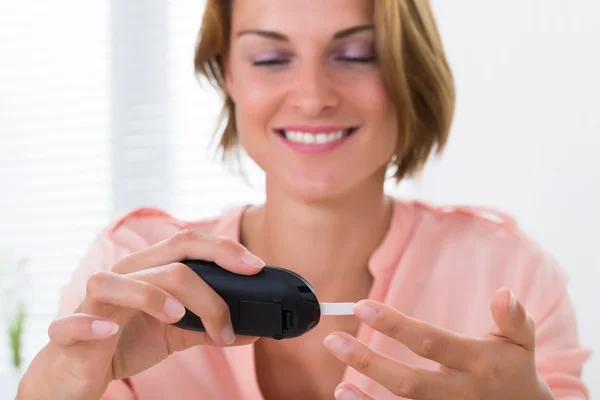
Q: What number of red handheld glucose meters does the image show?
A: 0